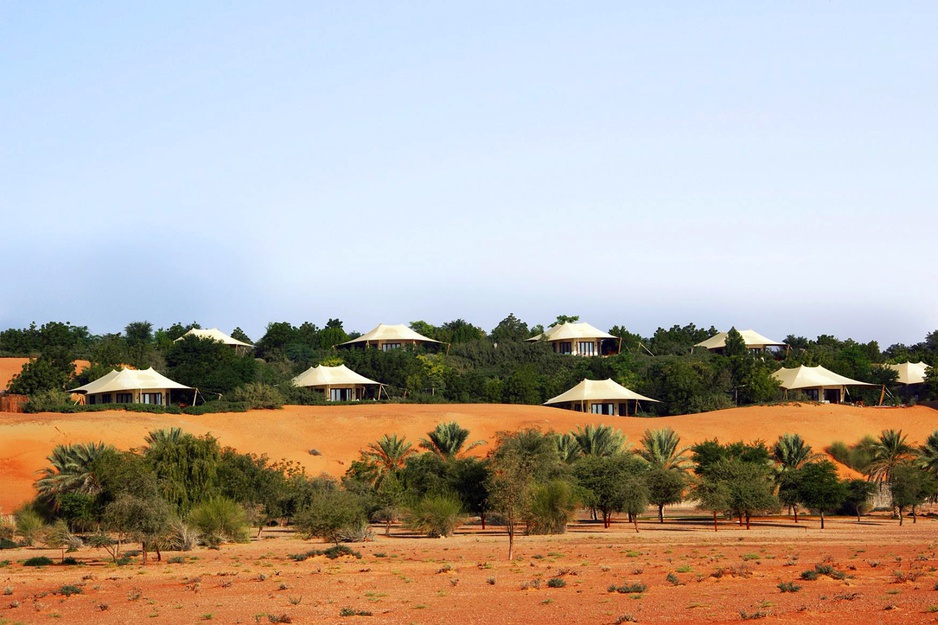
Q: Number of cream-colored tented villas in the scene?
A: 9